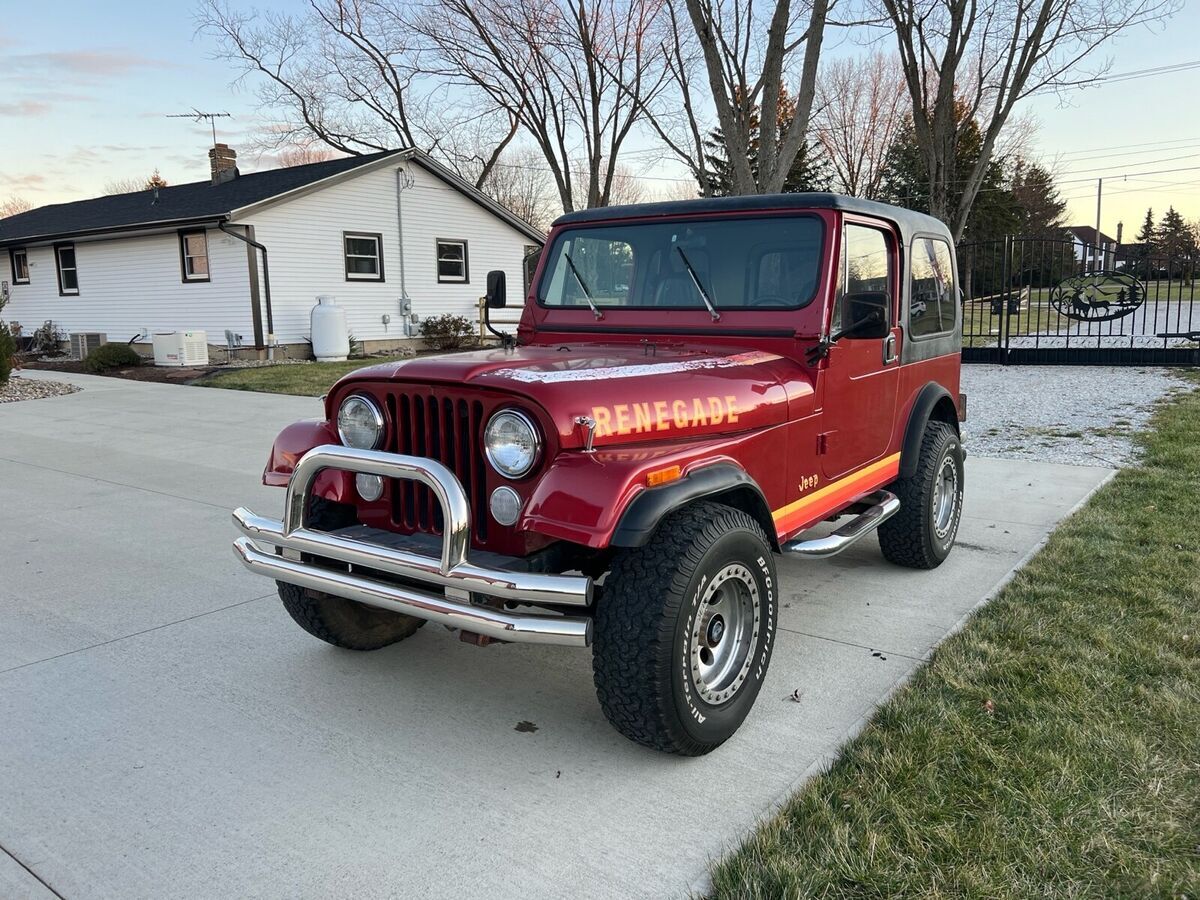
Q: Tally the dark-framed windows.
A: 5